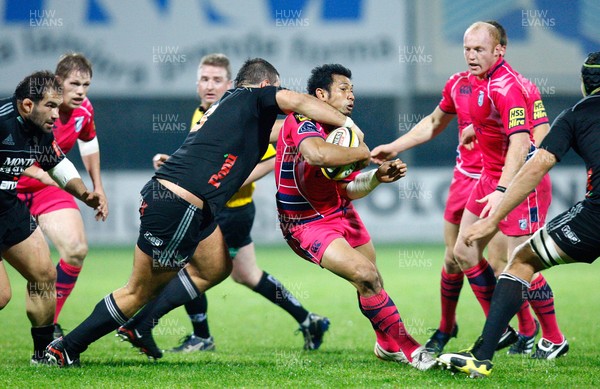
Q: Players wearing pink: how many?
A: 4